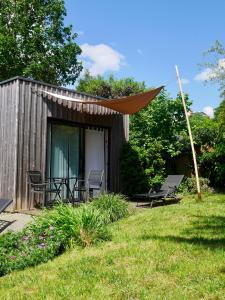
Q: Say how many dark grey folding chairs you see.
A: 2